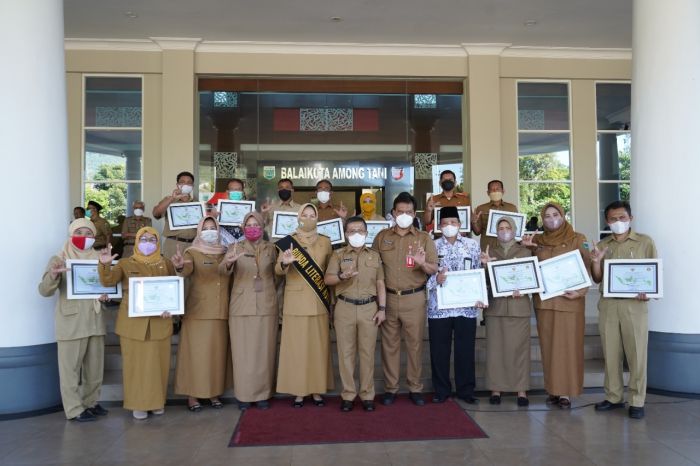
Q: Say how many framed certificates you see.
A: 13